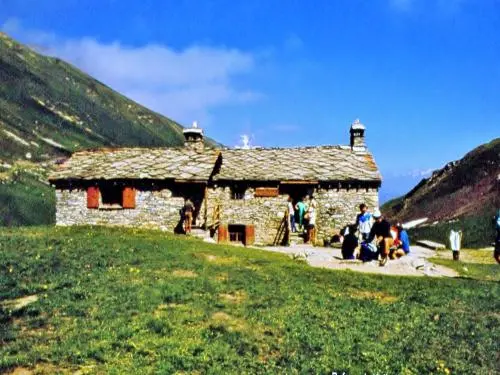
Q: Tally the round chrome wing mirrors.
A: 0